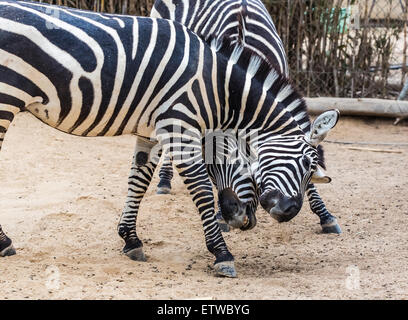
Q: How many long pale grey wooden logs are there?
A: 1